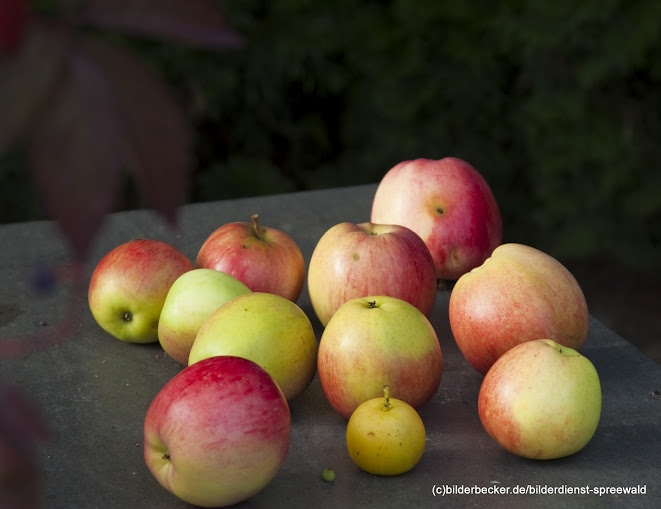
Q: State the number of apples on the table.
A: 11